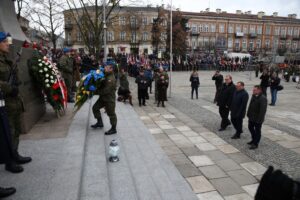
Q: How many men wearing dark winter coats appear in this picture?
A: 3